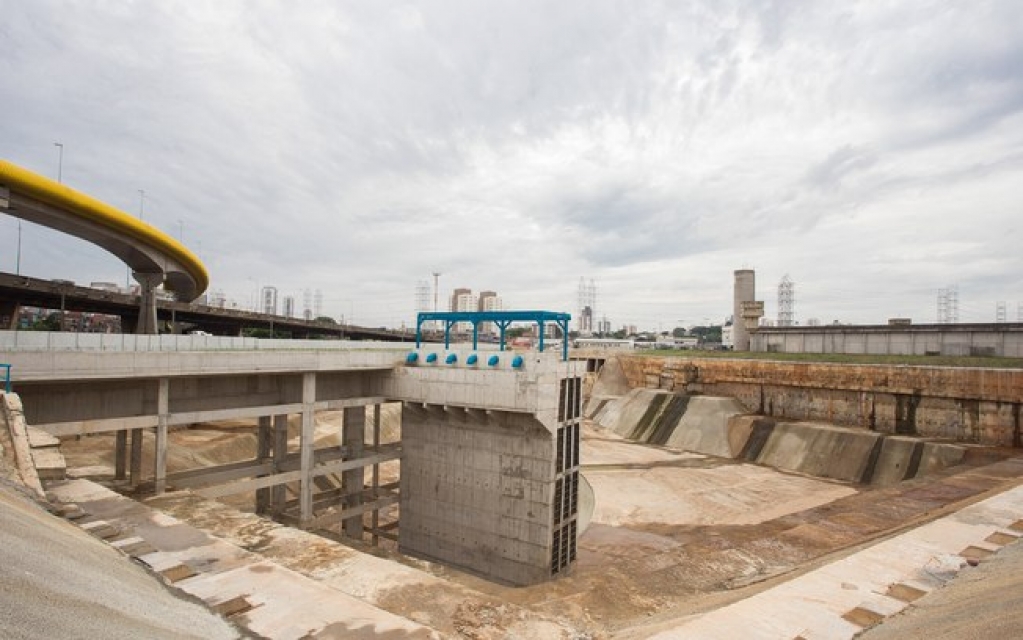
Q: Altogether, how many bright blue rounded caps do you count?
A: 6